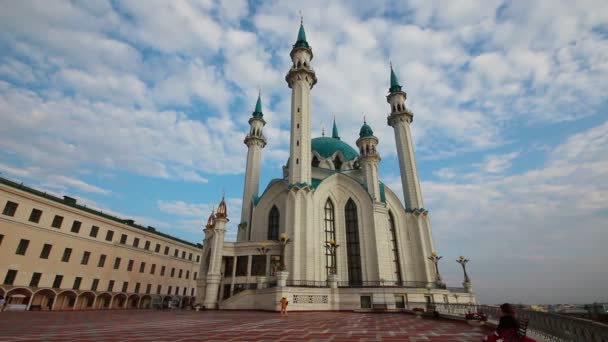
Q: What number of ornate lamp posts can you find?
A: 5